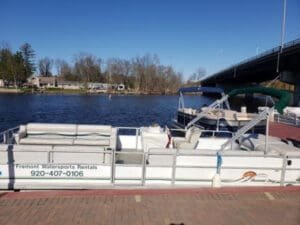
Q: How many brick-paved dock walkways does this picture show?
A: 1